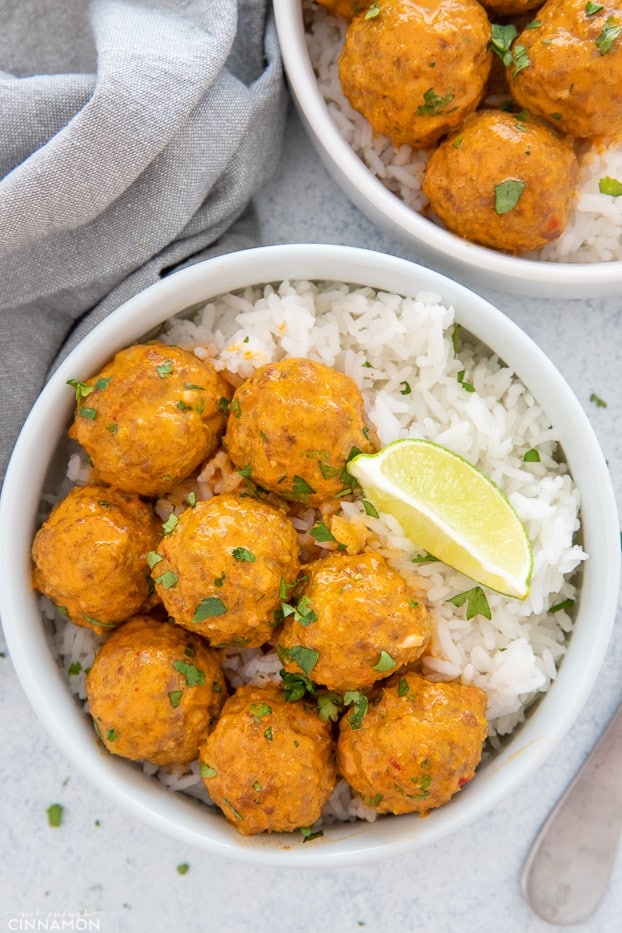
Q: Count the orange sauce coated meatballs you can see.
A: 13